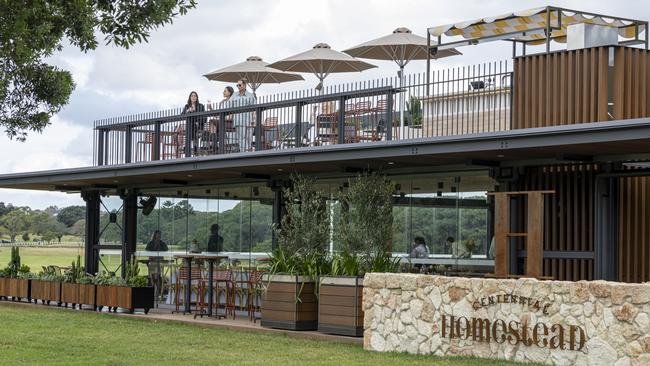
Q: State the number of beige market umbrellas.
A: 3